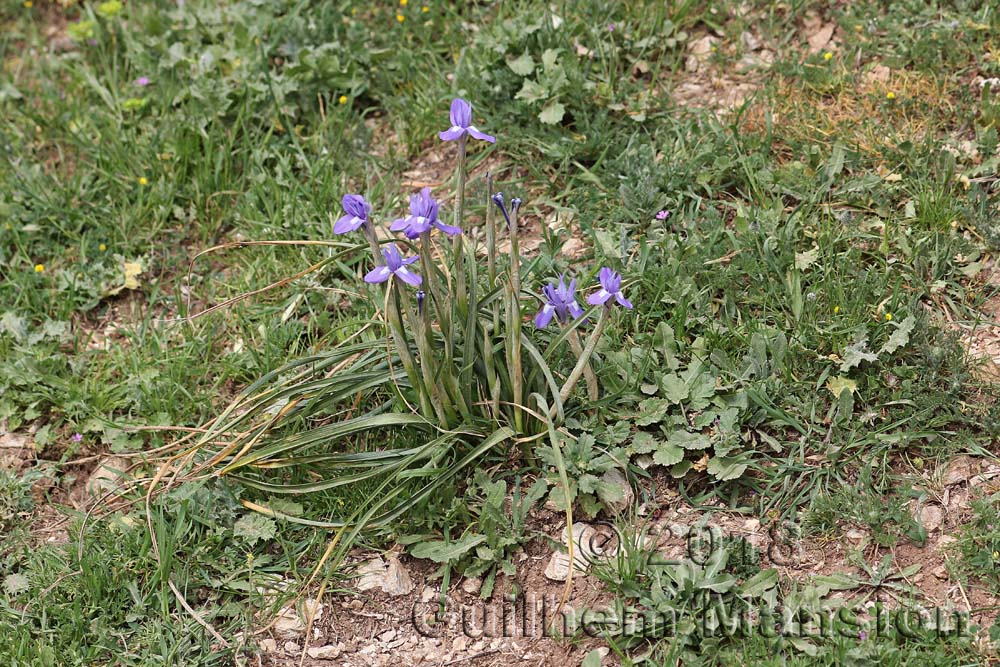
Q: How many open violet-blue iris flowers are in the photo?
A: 6